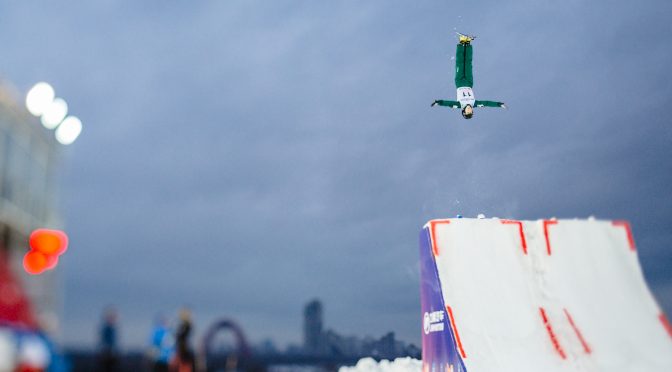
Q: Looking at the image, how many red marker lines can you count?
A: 8